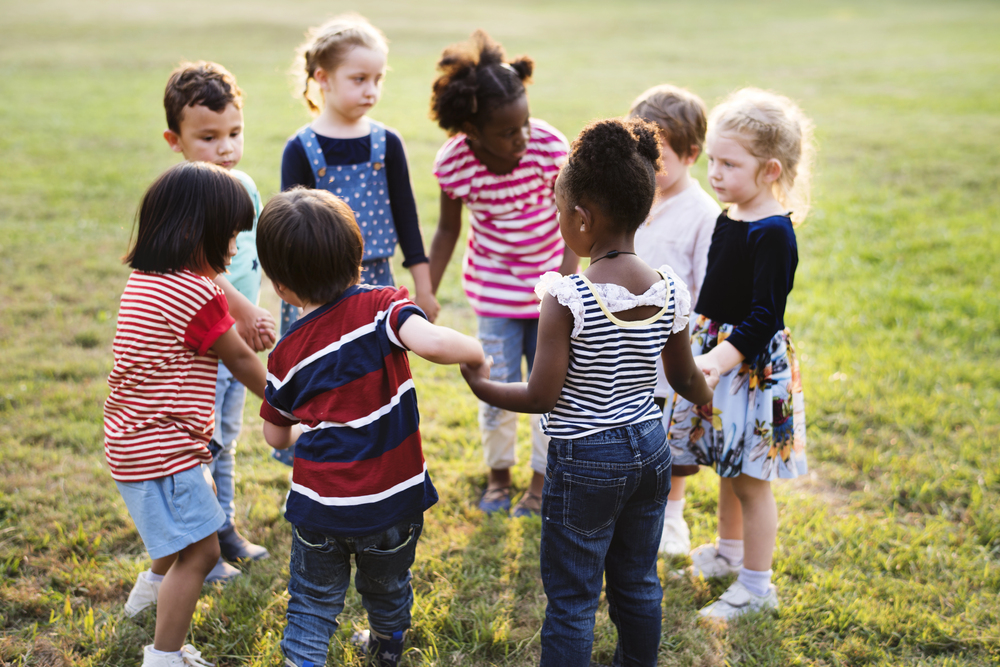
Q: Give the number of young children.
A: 8